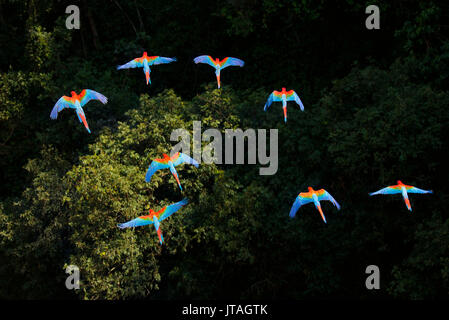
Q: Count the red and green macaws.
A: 8